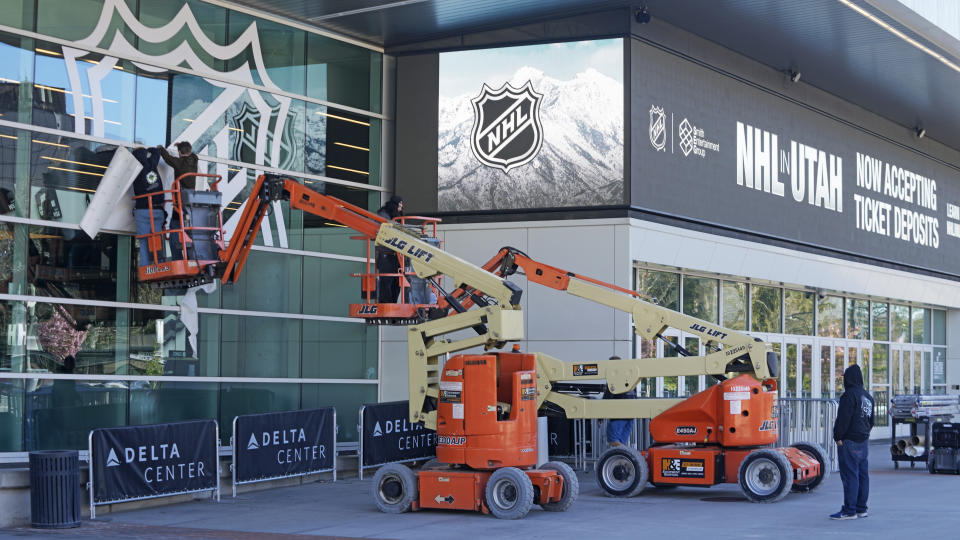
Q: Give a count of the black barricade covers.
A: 4